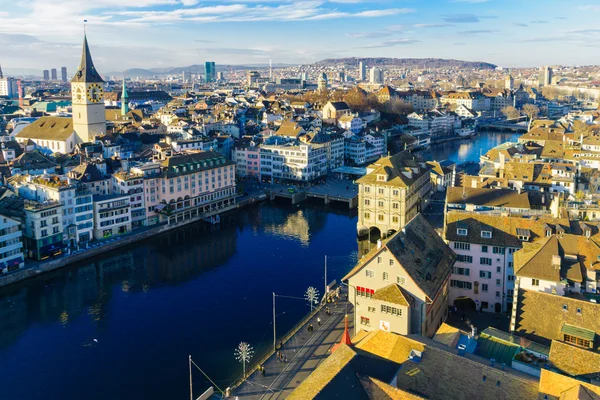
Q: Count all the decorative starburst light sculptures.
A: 2